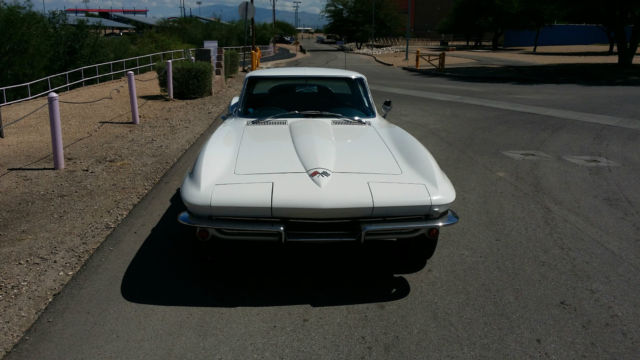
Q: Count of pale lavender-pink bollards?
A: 3